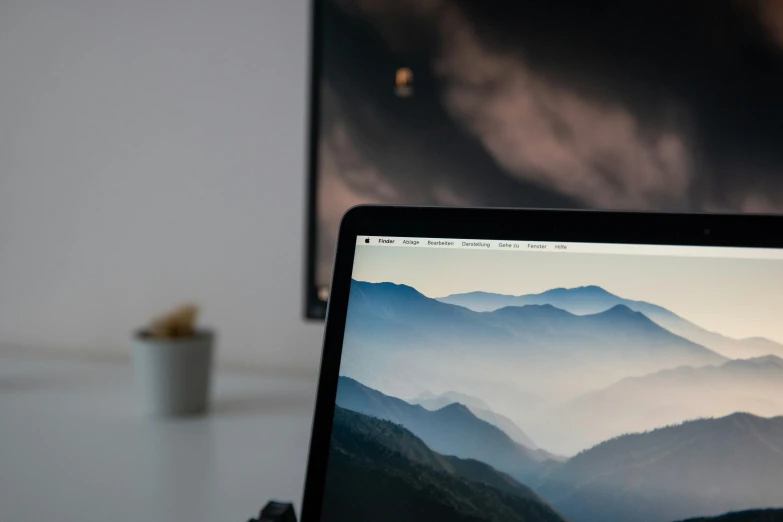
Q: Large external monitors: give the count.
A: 1